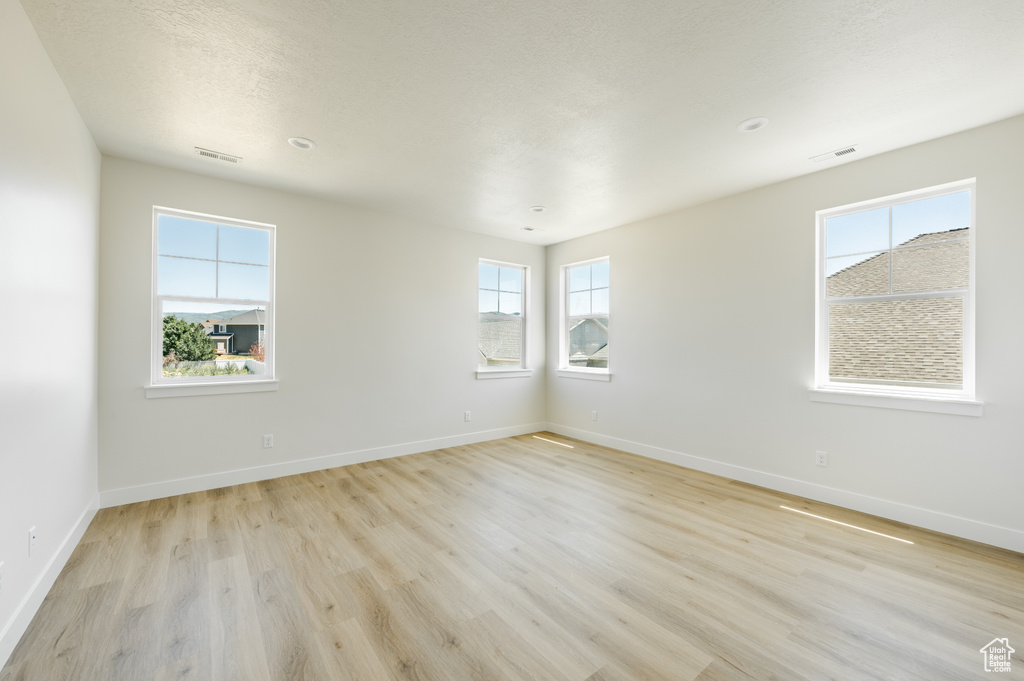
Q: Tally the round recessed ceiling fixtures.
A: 3